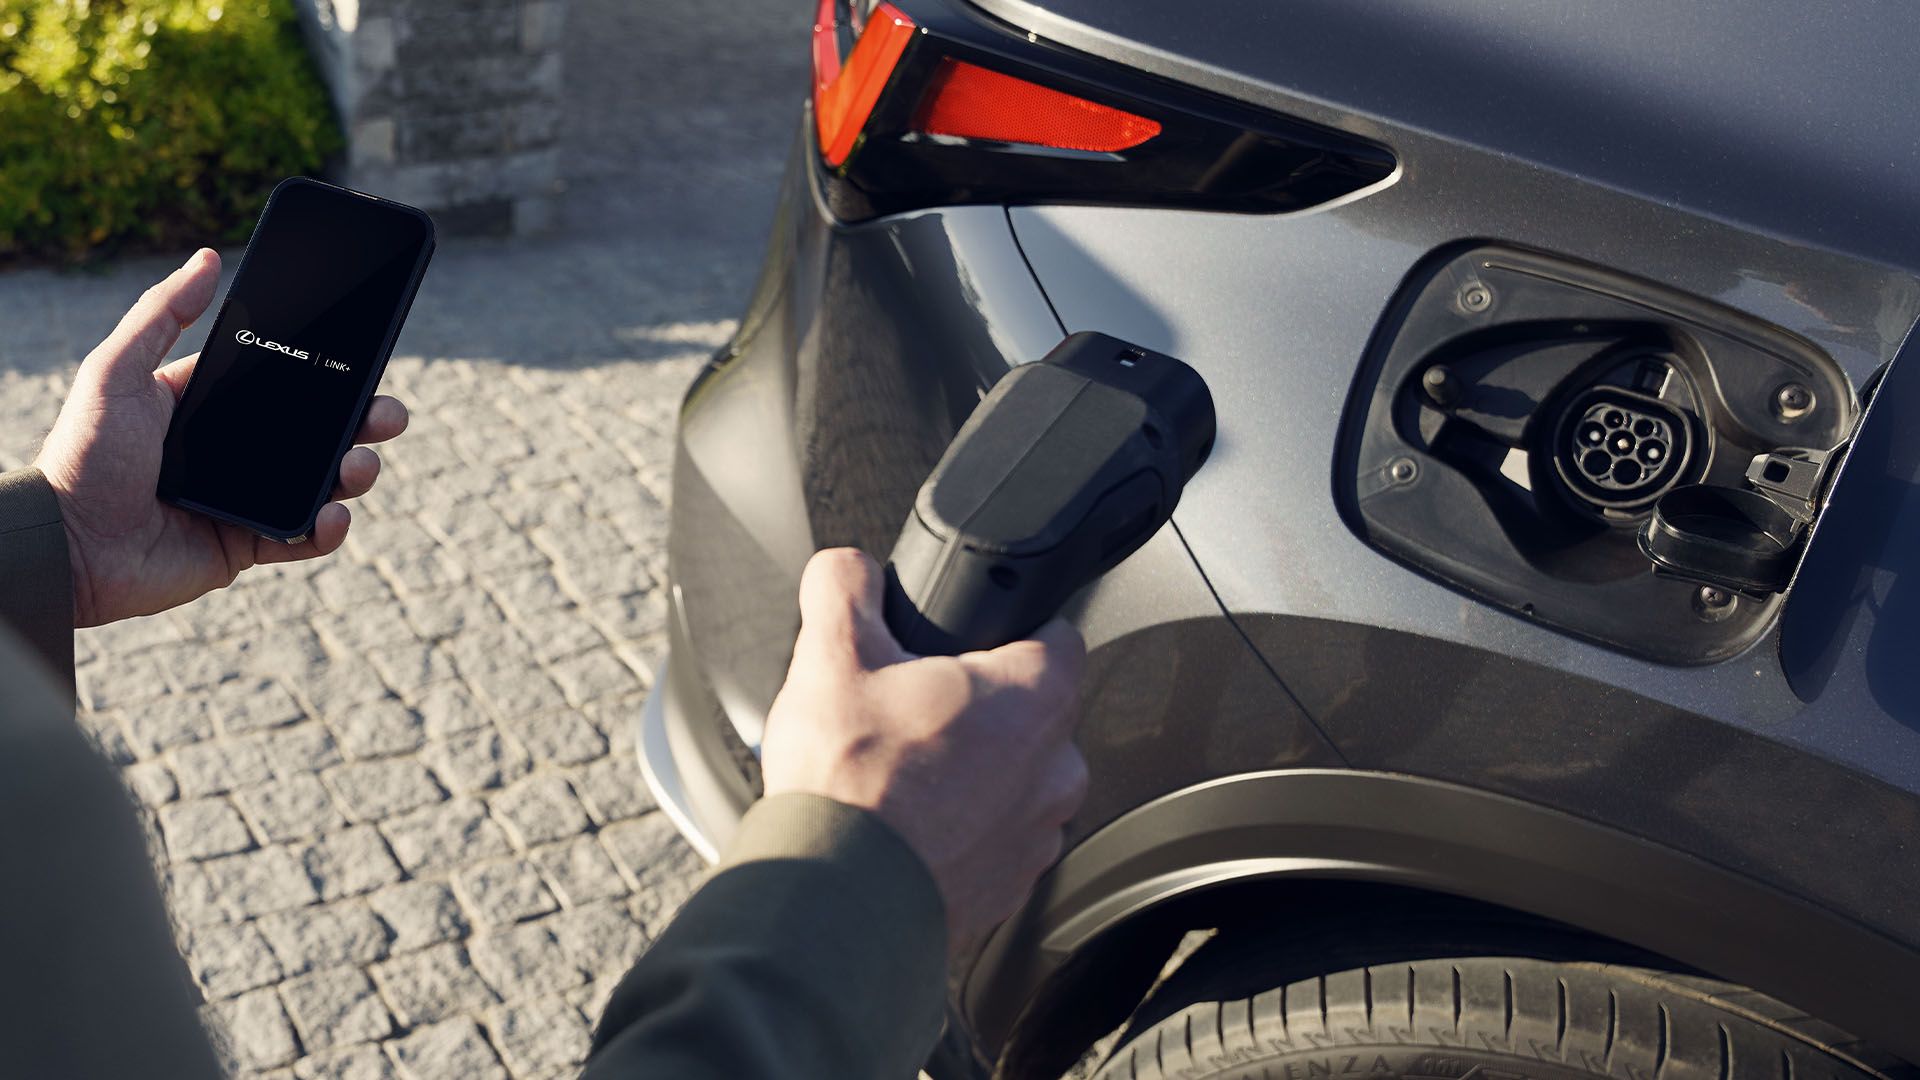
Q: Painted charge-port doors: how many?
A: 1